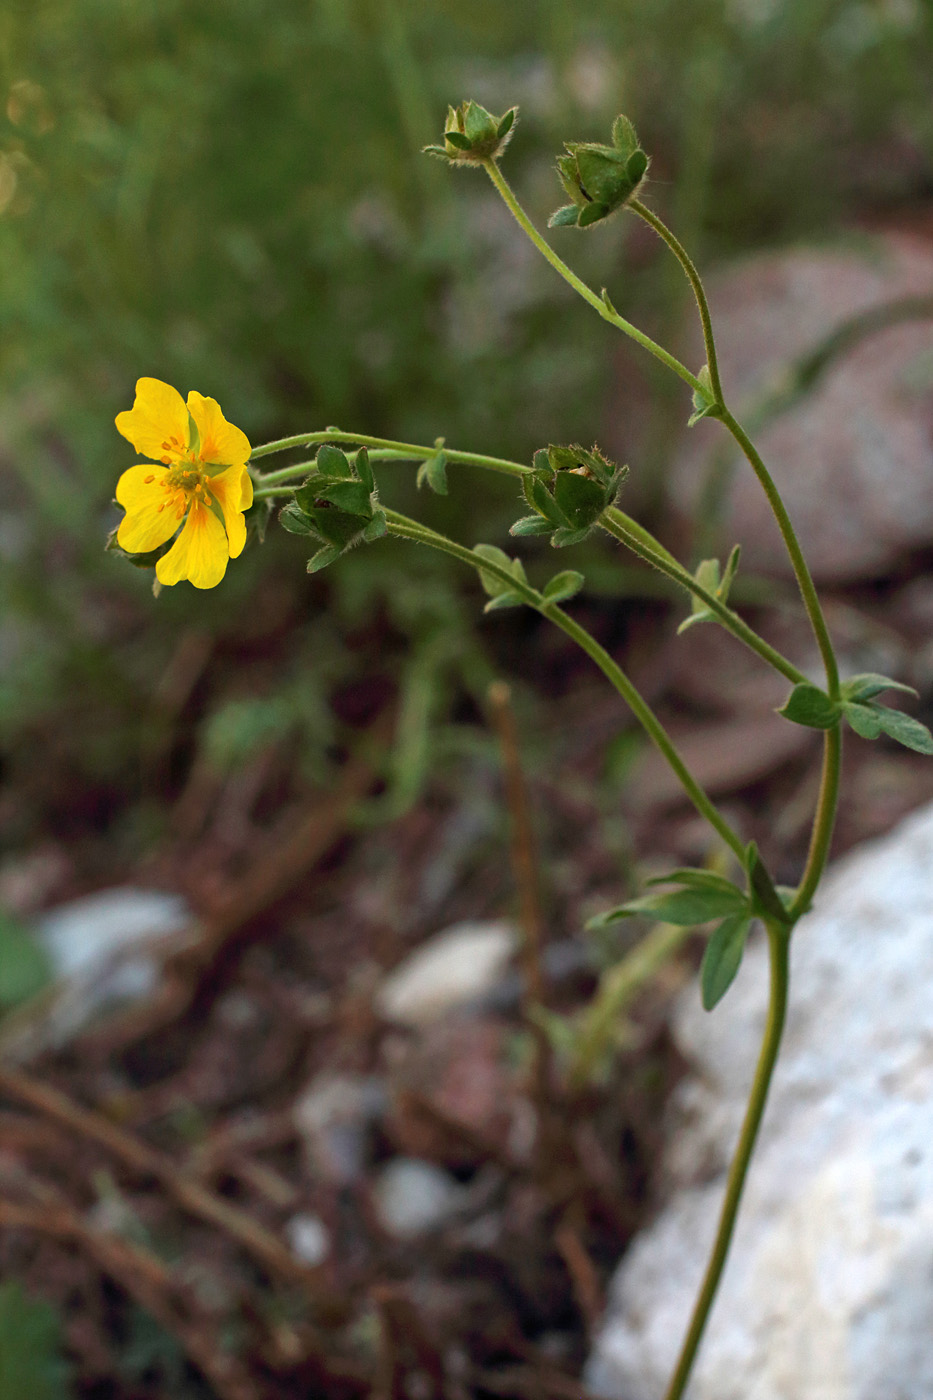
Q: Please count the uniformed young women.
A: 0